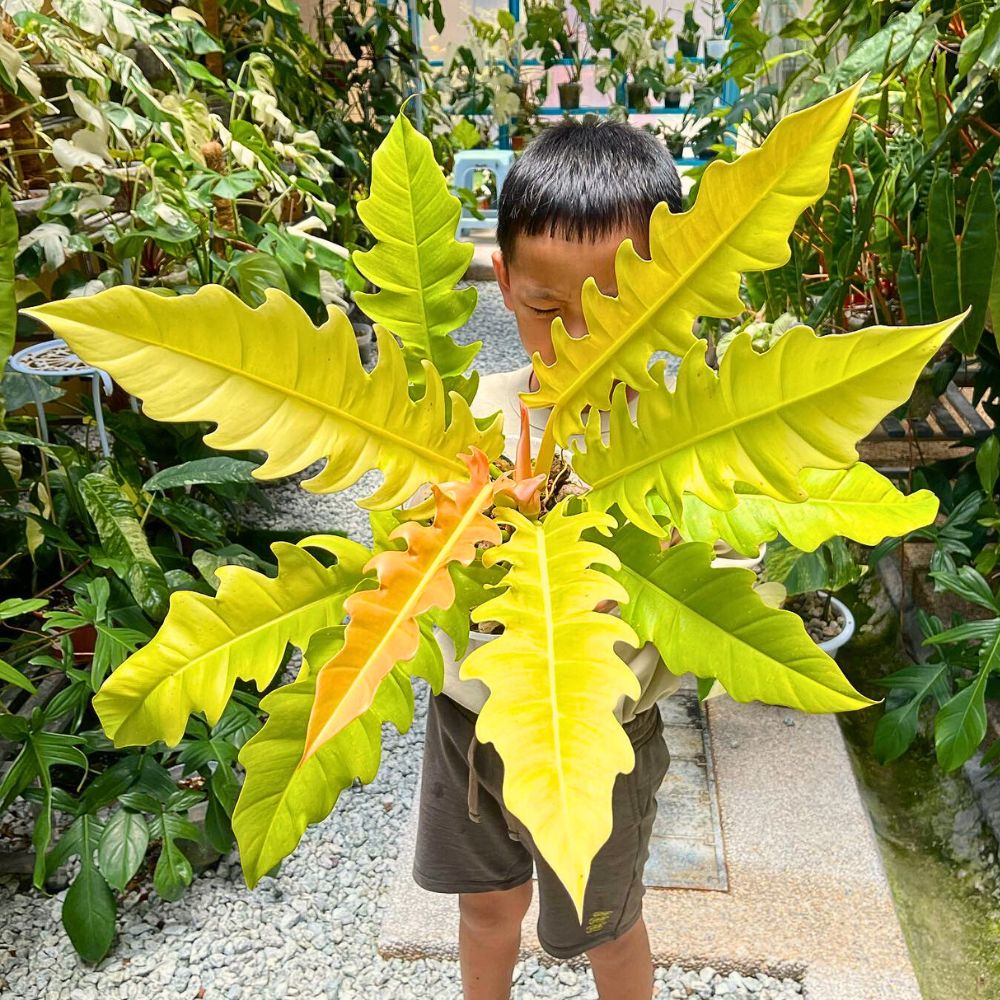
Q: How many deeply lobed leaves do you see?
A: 10